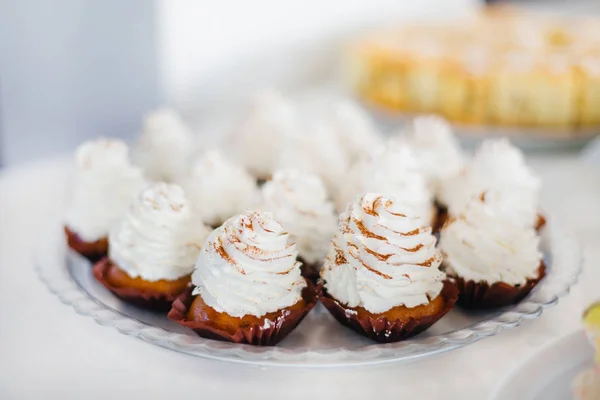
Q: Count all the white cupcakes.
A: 14